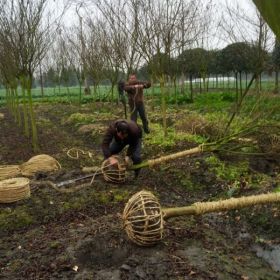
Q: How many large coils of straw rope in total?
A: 3